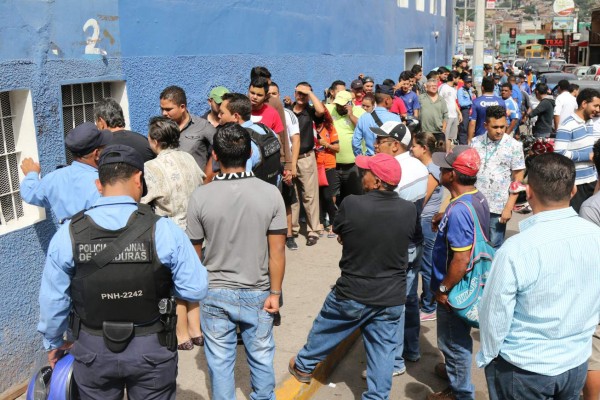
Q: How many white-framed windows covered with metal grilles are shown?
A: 2